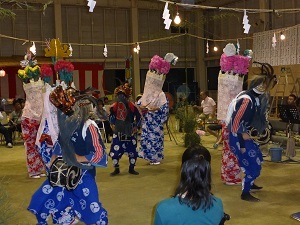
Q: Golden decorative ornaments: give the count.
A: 1